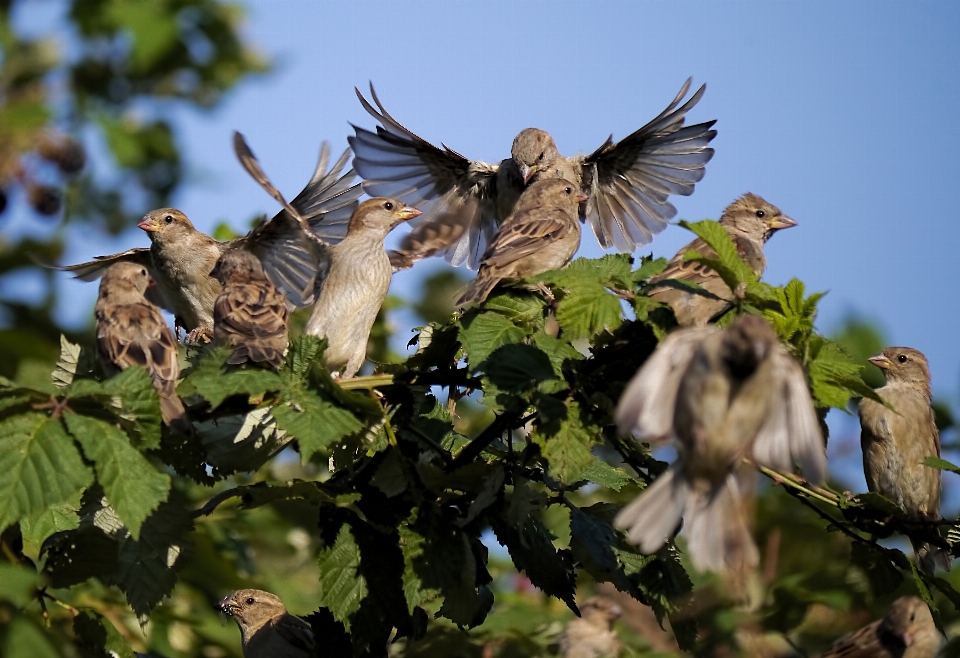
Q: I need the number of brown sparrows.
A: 12